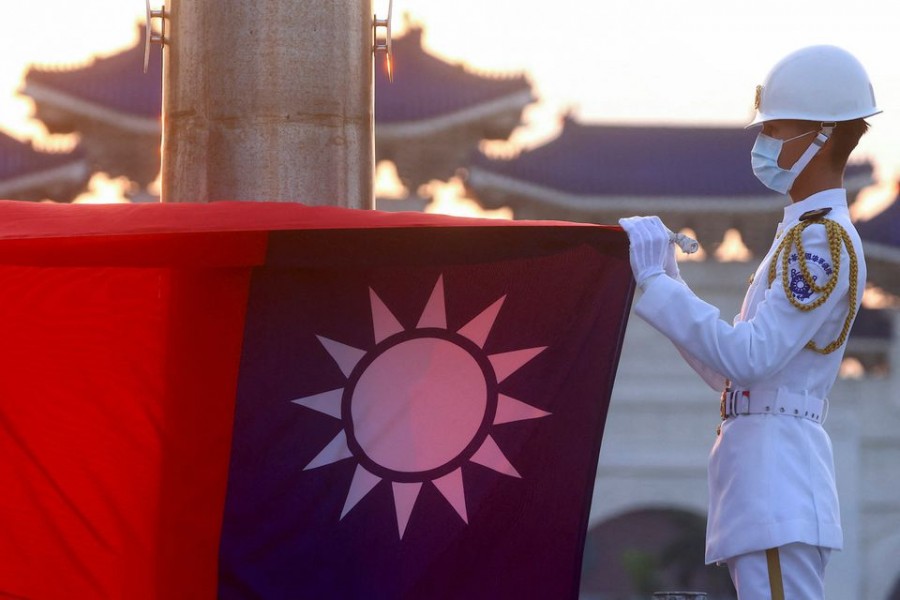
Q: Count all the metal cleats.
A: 2